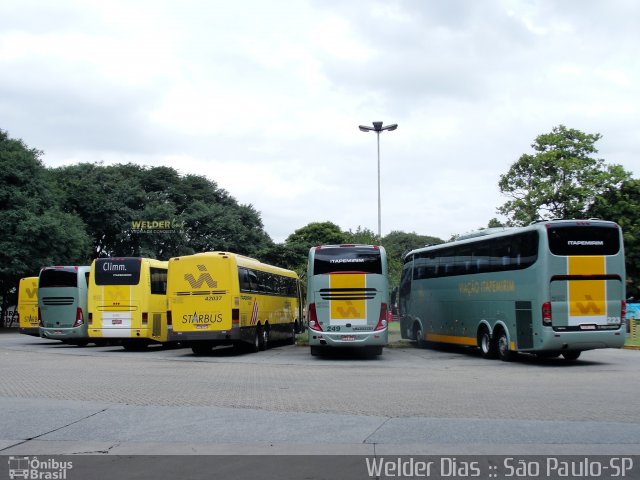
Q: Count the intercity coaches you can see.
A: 6